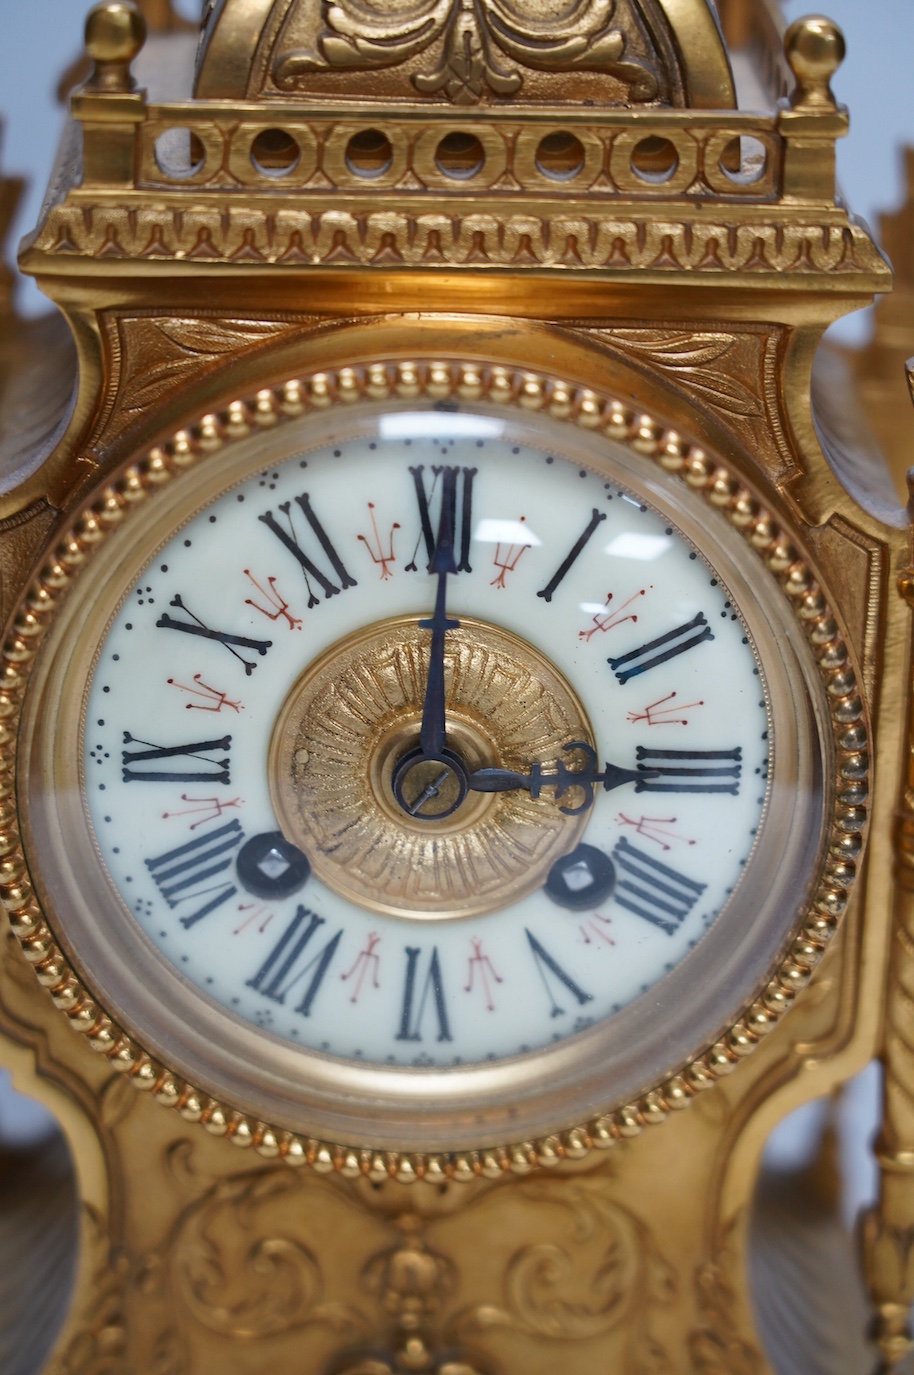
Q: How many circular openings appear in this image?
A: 7